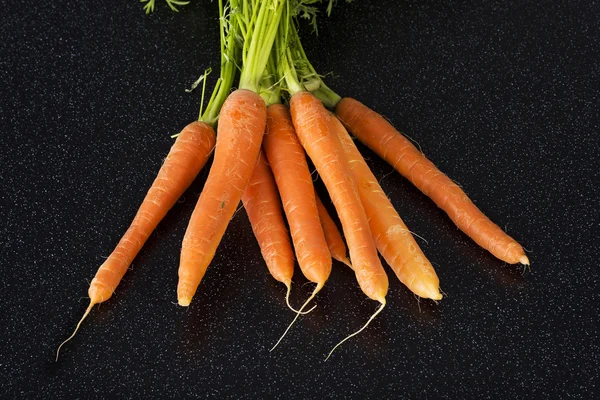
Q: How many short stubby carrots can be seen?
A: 0